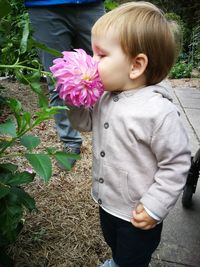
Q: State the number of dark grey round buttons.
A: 5